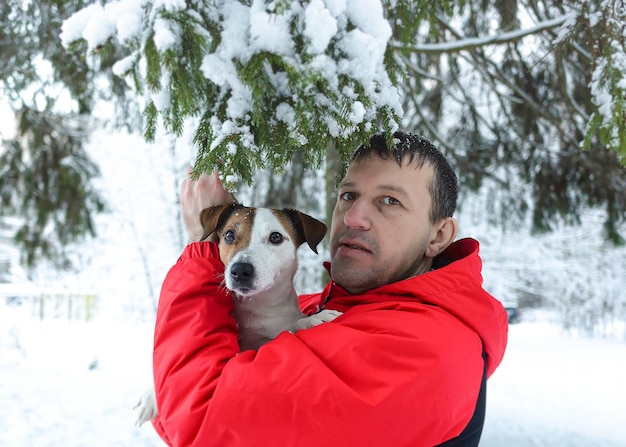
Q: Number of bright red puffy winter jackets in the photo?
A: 1